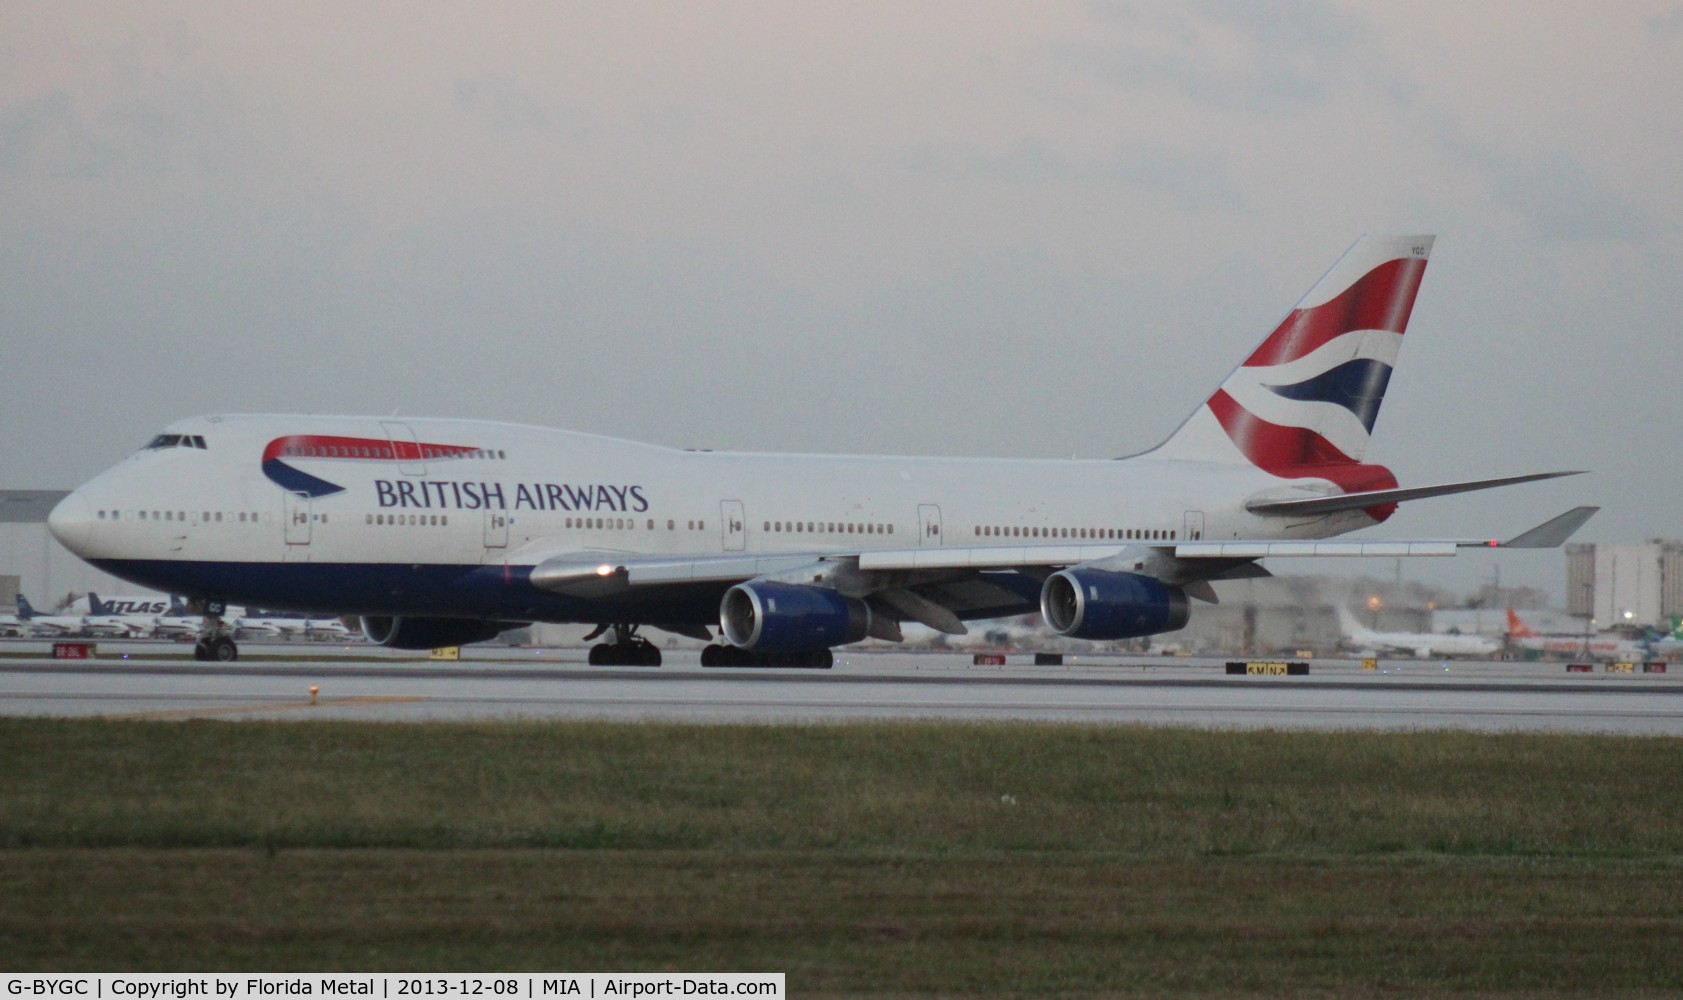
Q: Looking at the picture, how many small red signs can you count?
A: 4